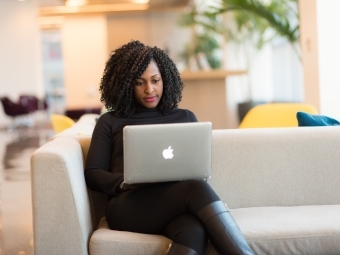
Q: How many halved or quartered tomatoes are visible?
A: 0